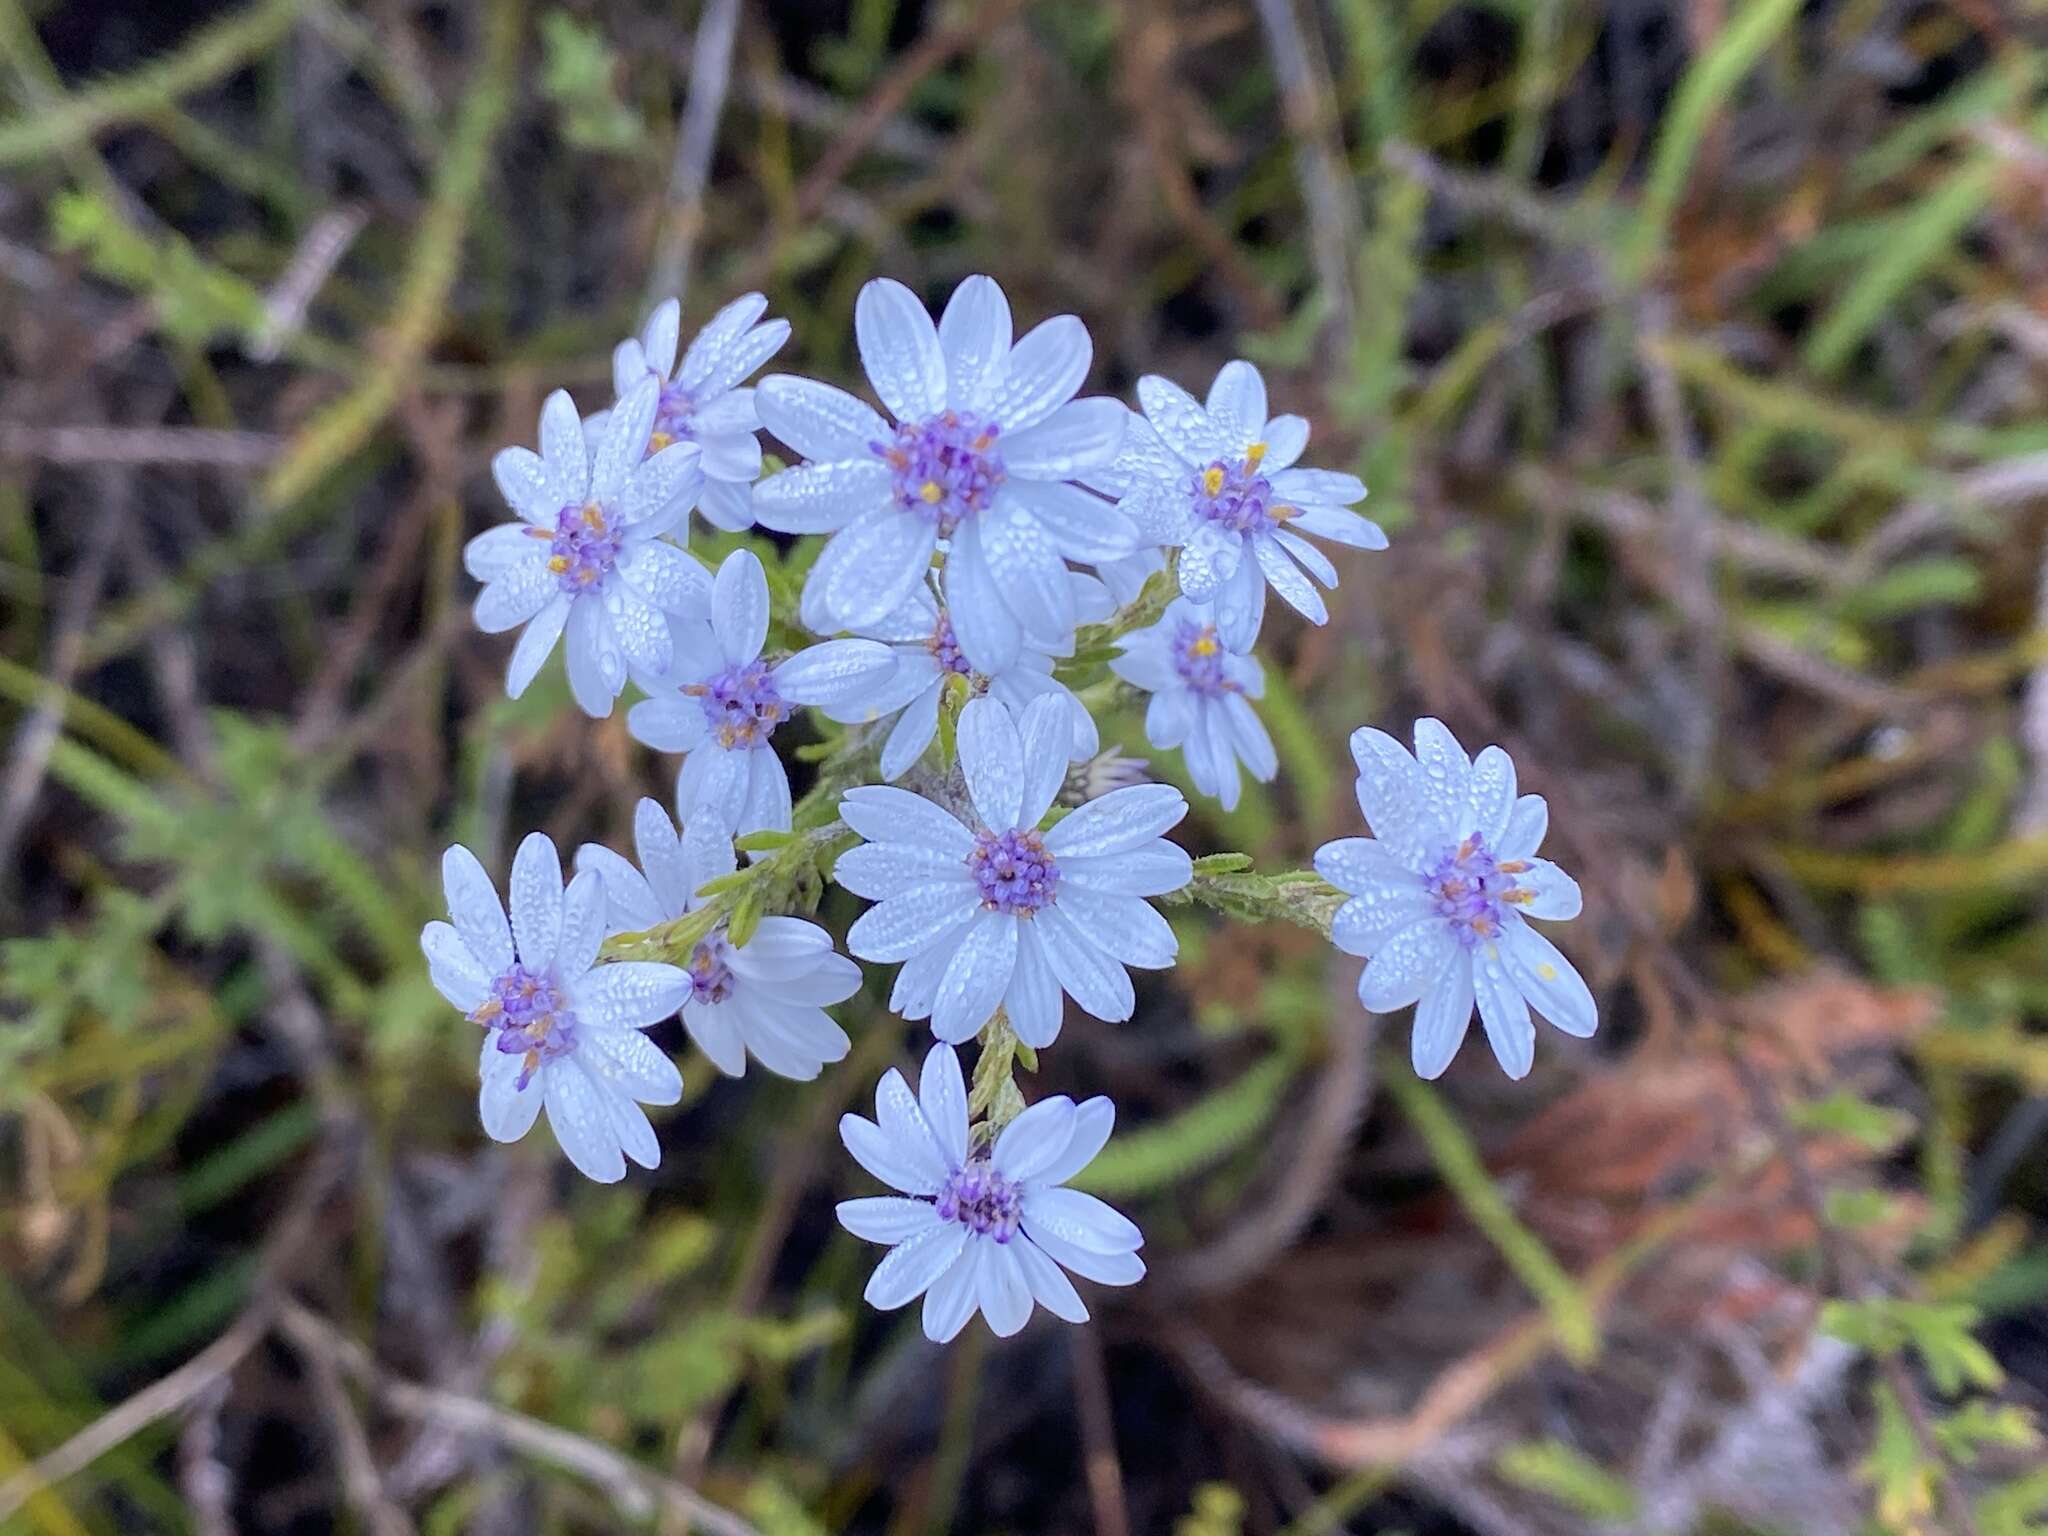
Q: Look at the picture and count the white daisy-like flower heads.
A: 12